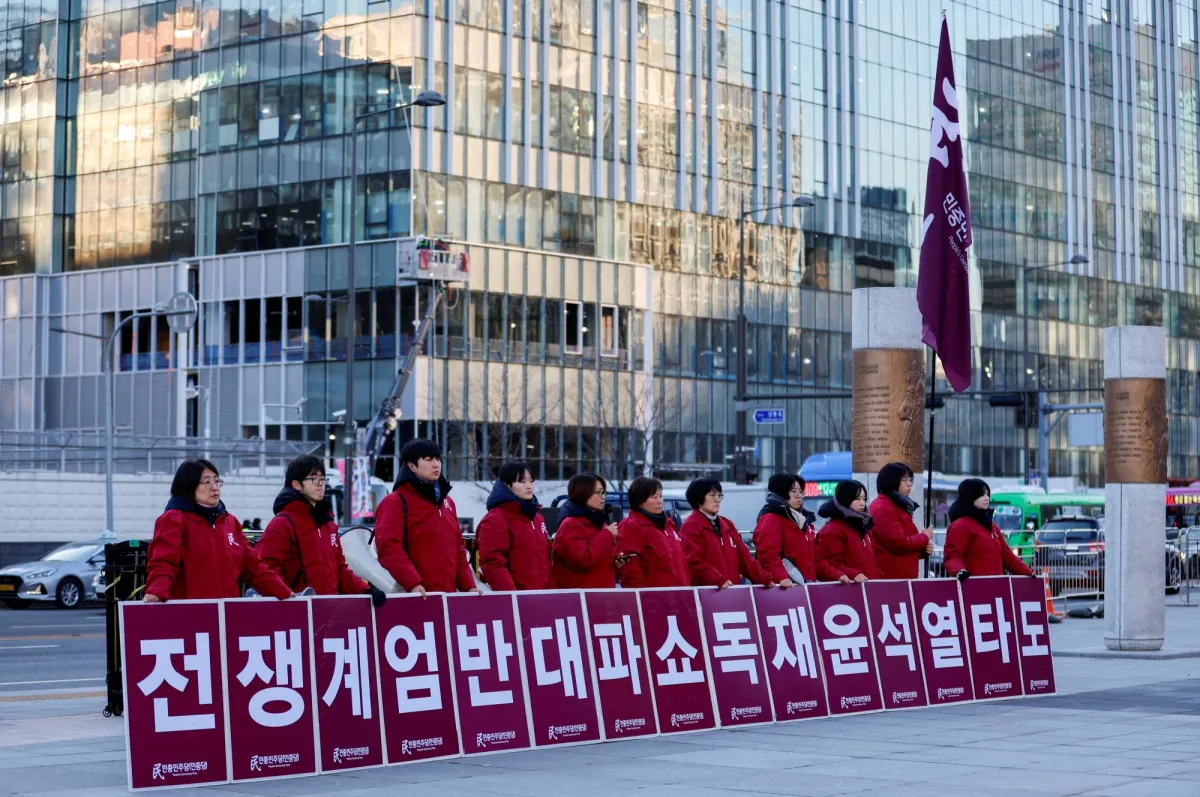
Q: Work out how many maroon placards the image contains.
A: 15